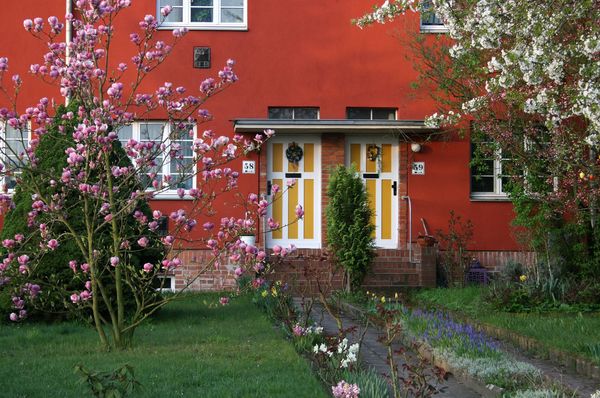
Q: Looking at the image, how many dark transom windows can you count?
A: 2